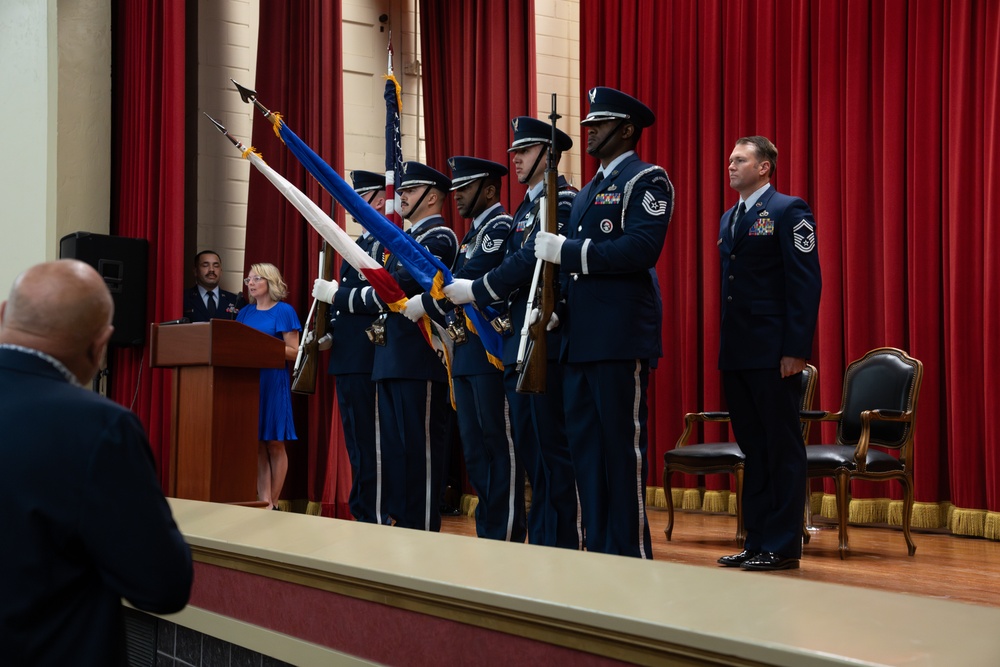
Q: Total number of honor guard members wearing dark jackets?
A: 5